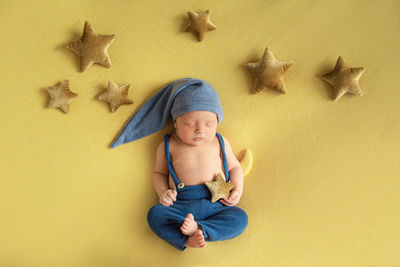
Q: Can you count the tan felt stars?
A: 7